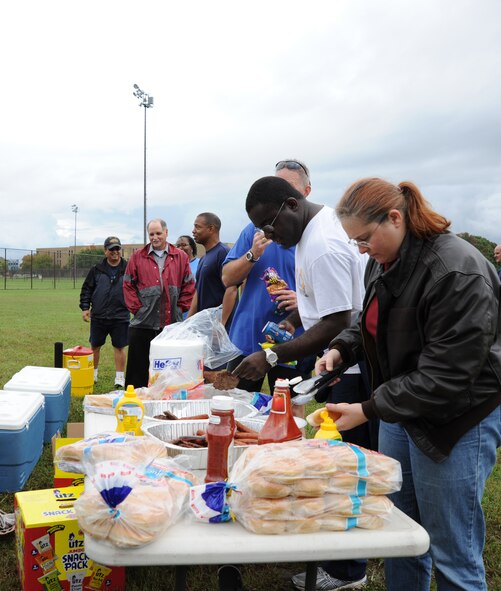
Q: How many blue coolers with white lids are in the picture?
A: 2